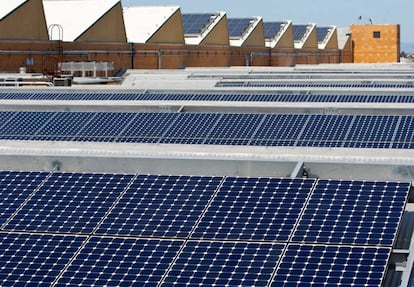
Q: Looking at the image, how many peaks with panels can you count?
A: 5